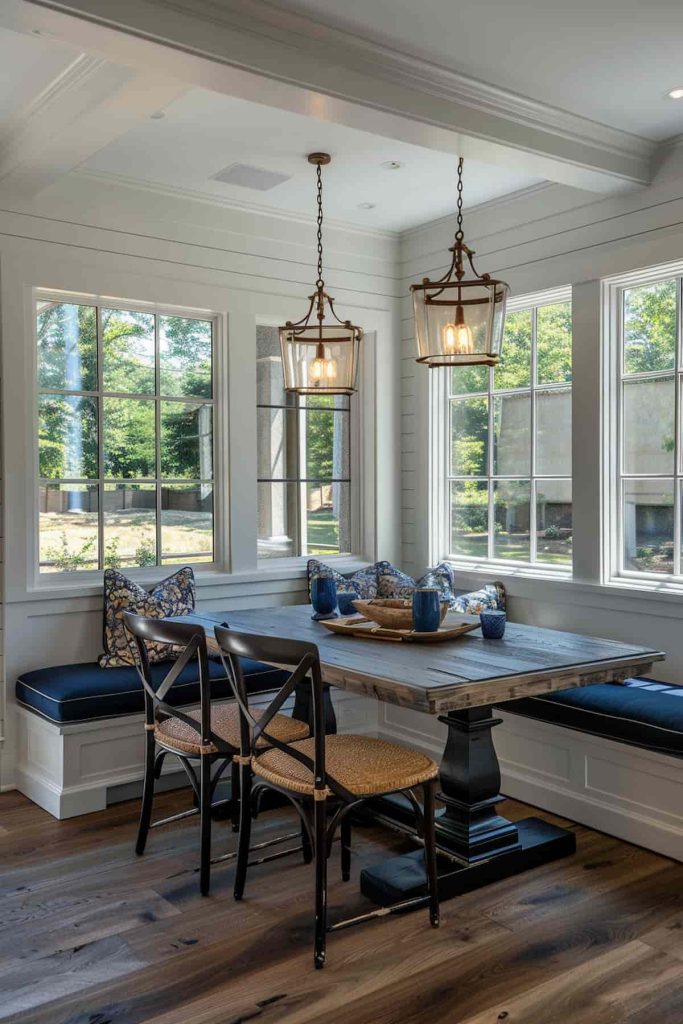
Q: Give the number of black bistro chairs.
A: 2